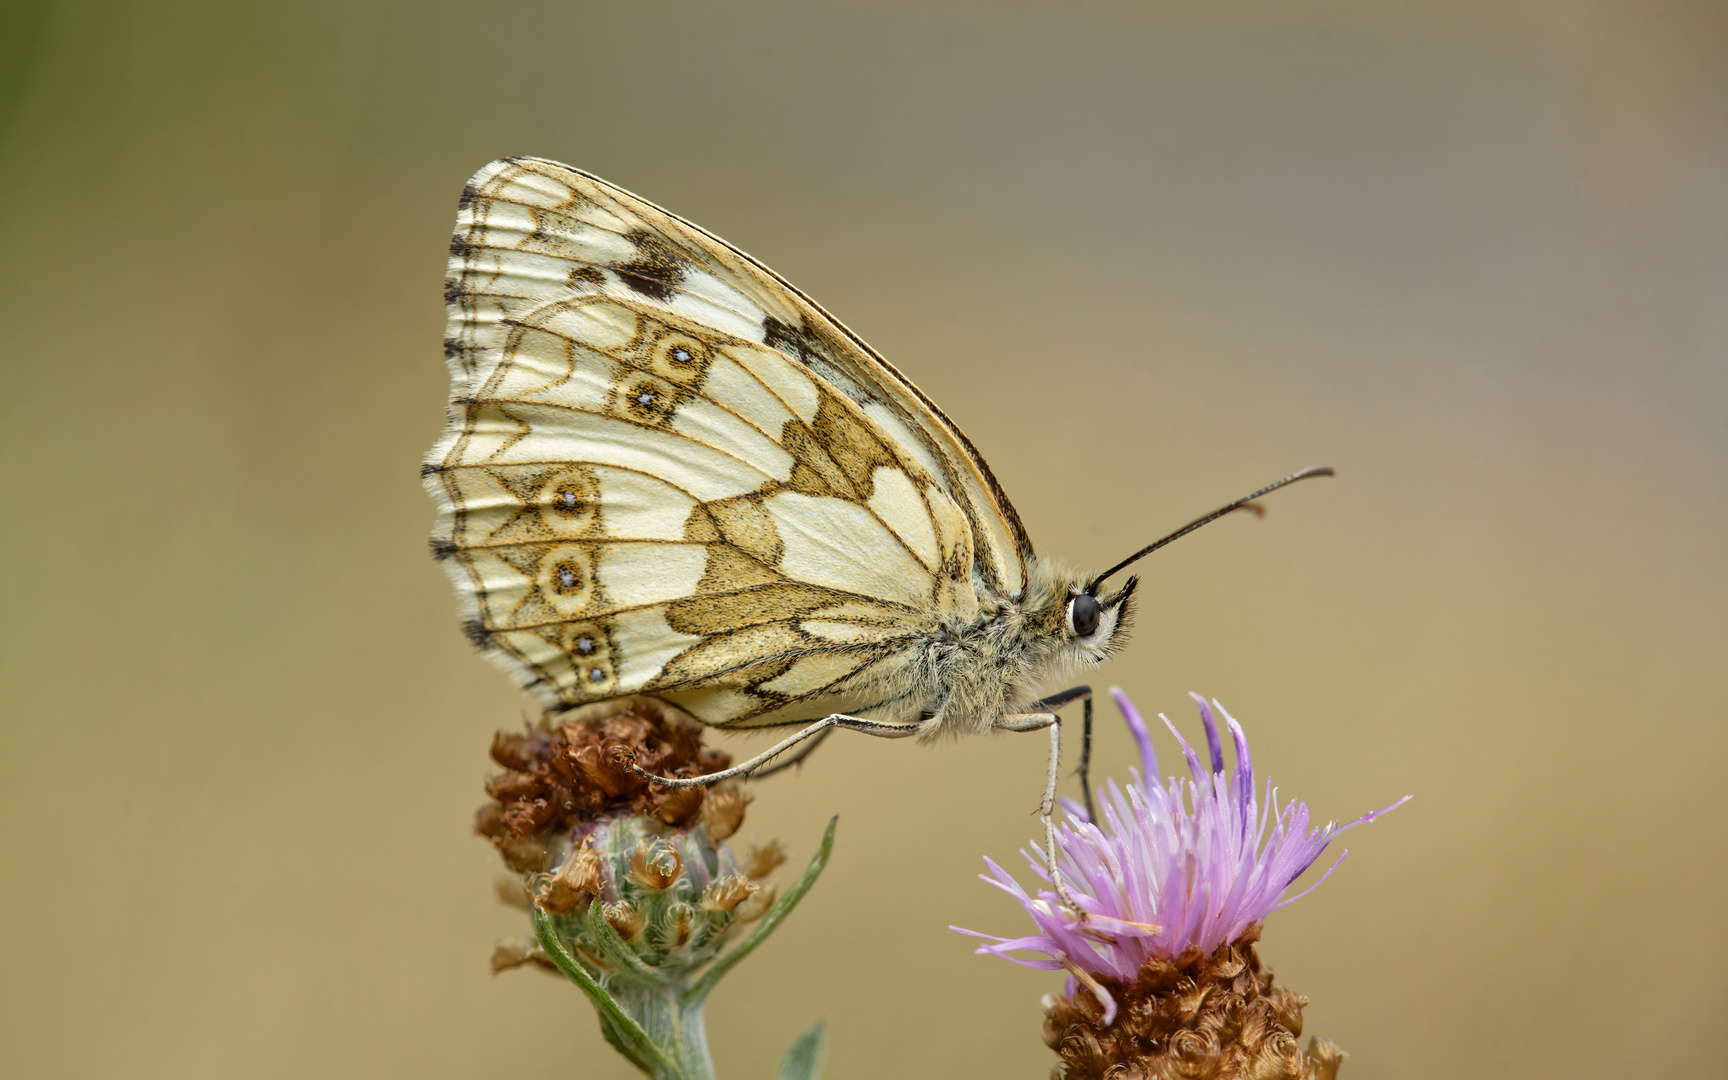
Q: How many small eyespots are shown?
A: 6